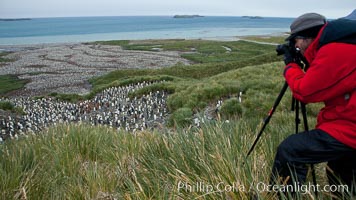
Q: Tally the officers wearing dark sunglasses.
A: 0